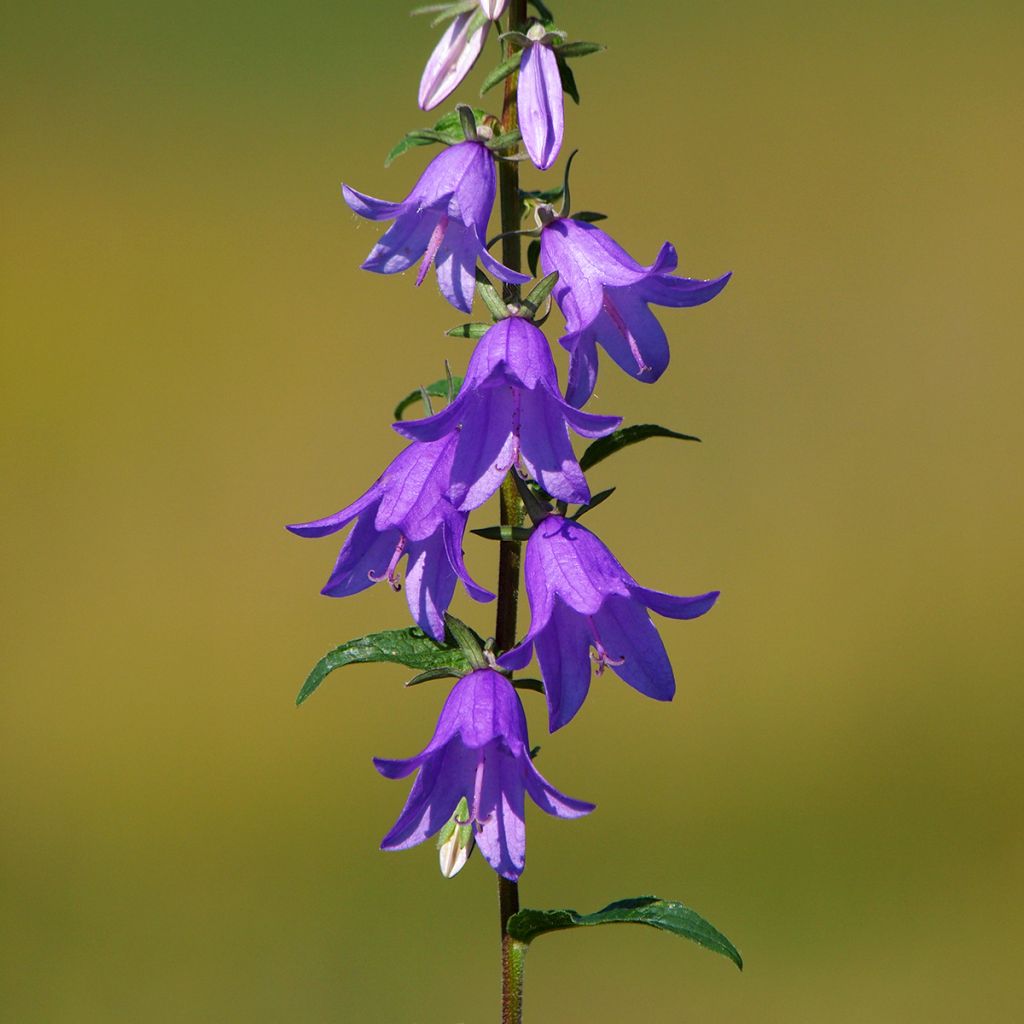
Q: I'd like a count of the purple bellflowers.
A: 6